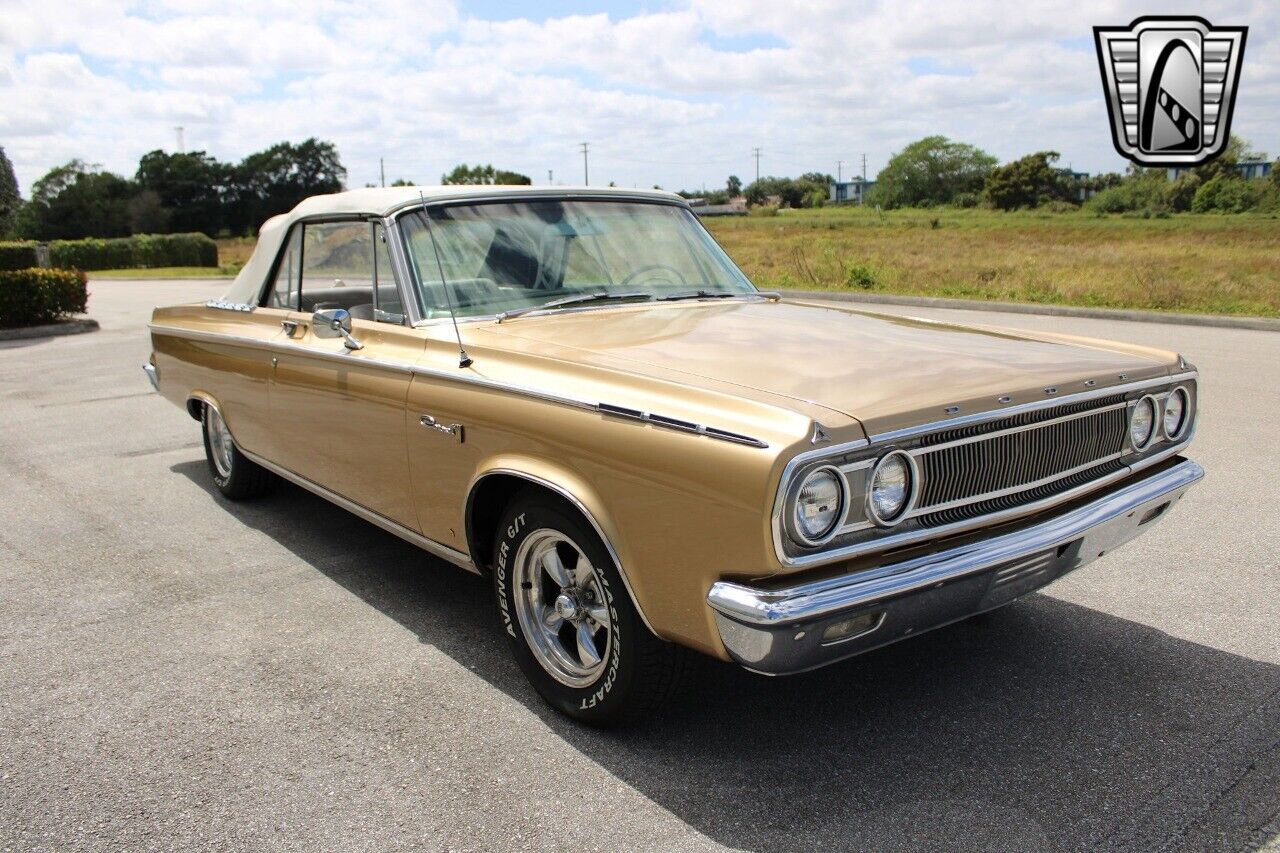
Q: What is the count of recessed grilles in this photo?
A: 1